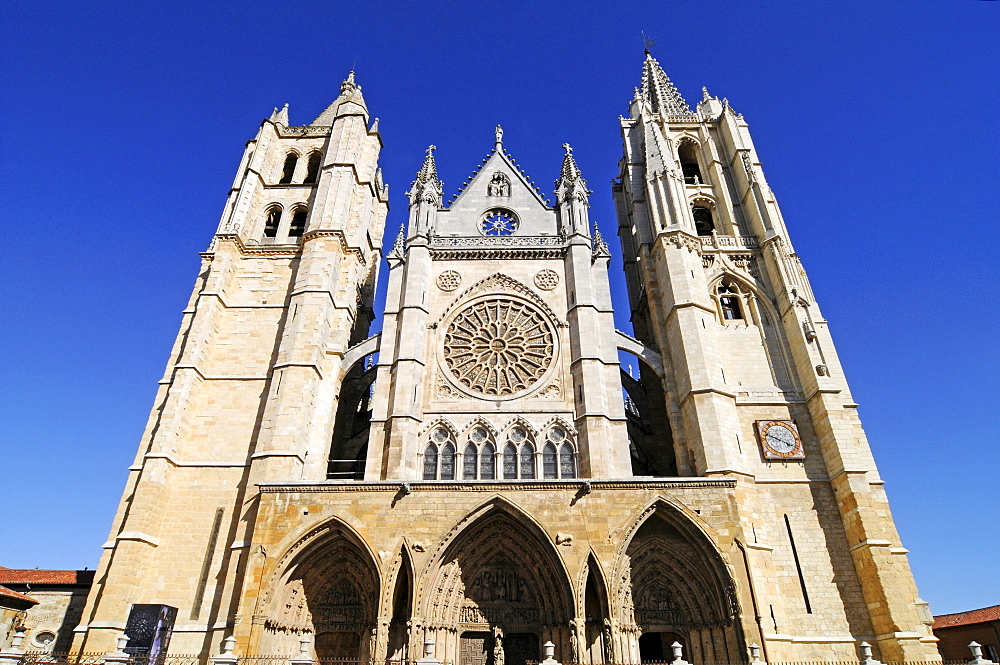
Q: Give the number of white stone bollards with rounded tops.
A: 10